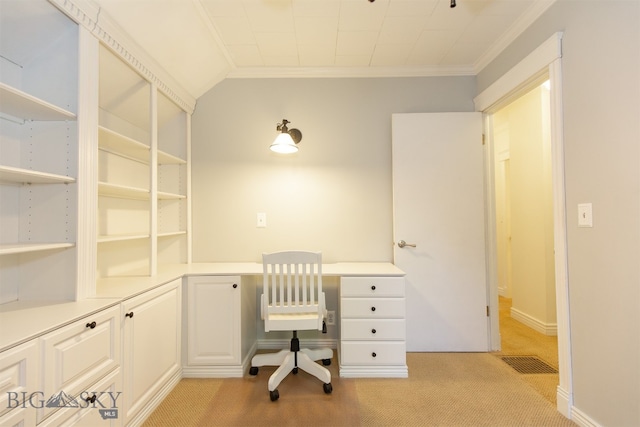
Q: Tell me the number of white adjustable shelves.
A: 9